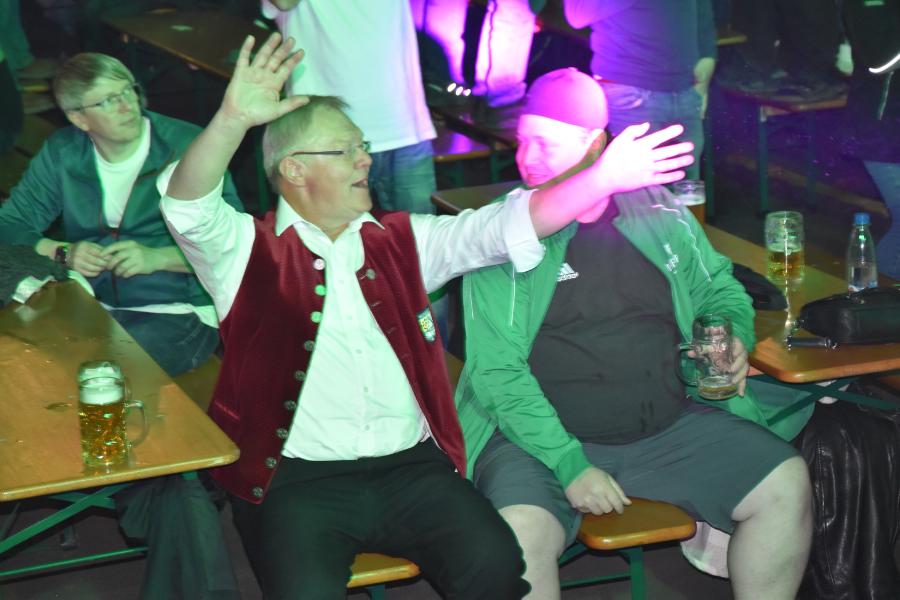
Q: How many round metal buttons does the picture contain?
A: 10